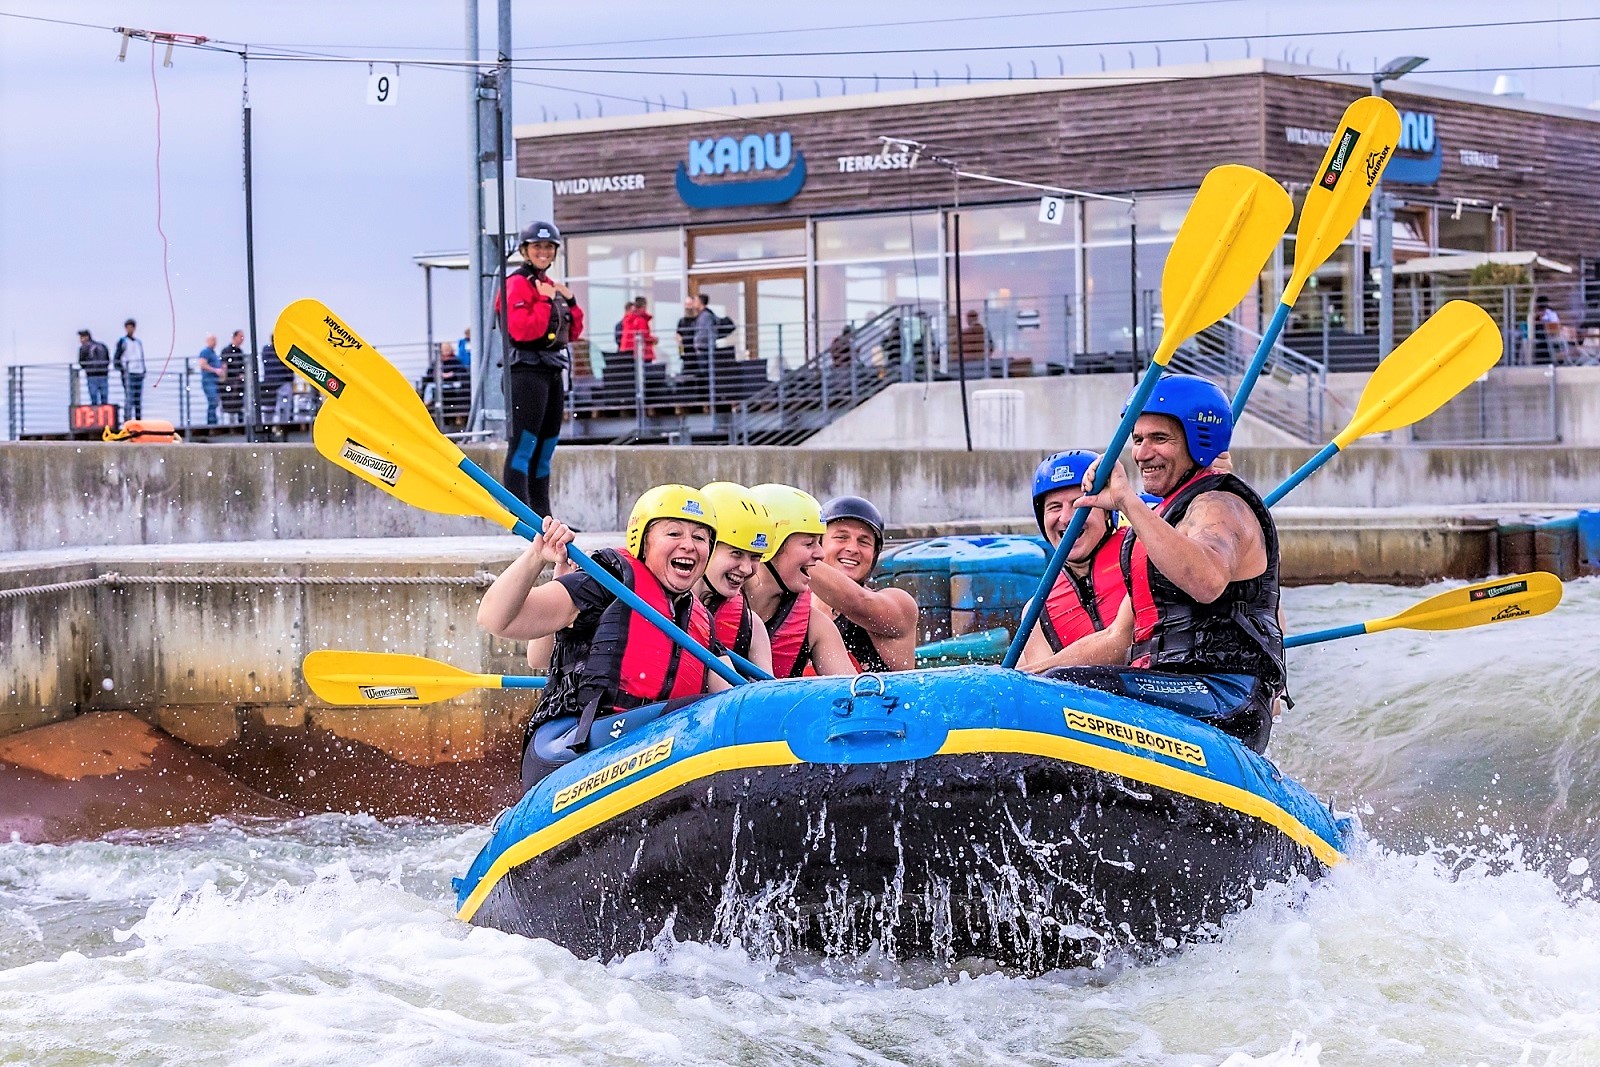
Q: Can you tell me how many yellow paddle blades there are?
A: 7